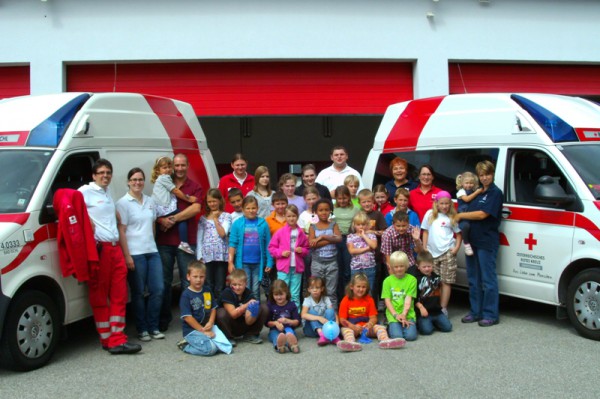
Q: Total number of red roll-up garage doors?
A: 3